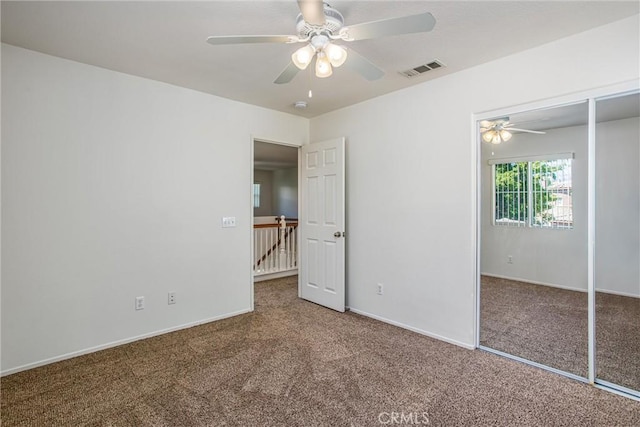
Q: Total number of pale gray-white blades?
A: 5